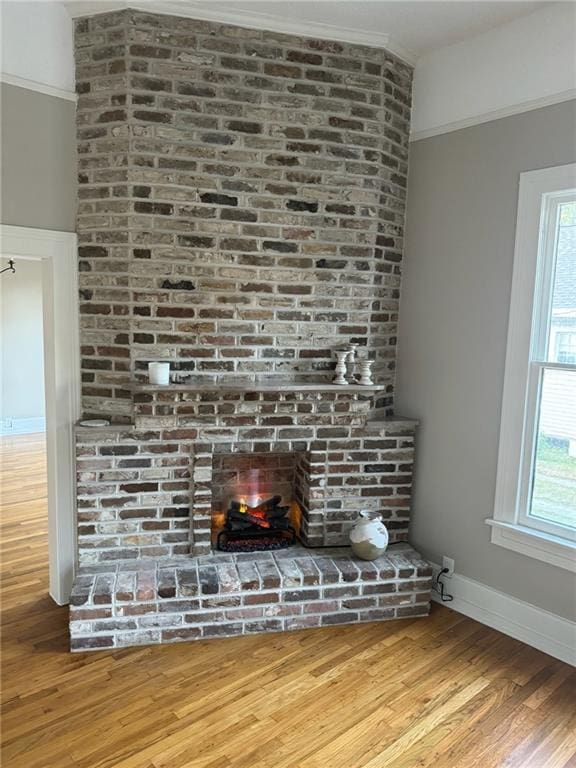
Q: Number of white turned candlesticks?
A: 3